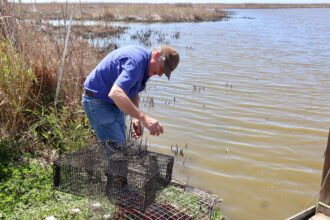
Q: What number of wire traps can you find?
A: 2